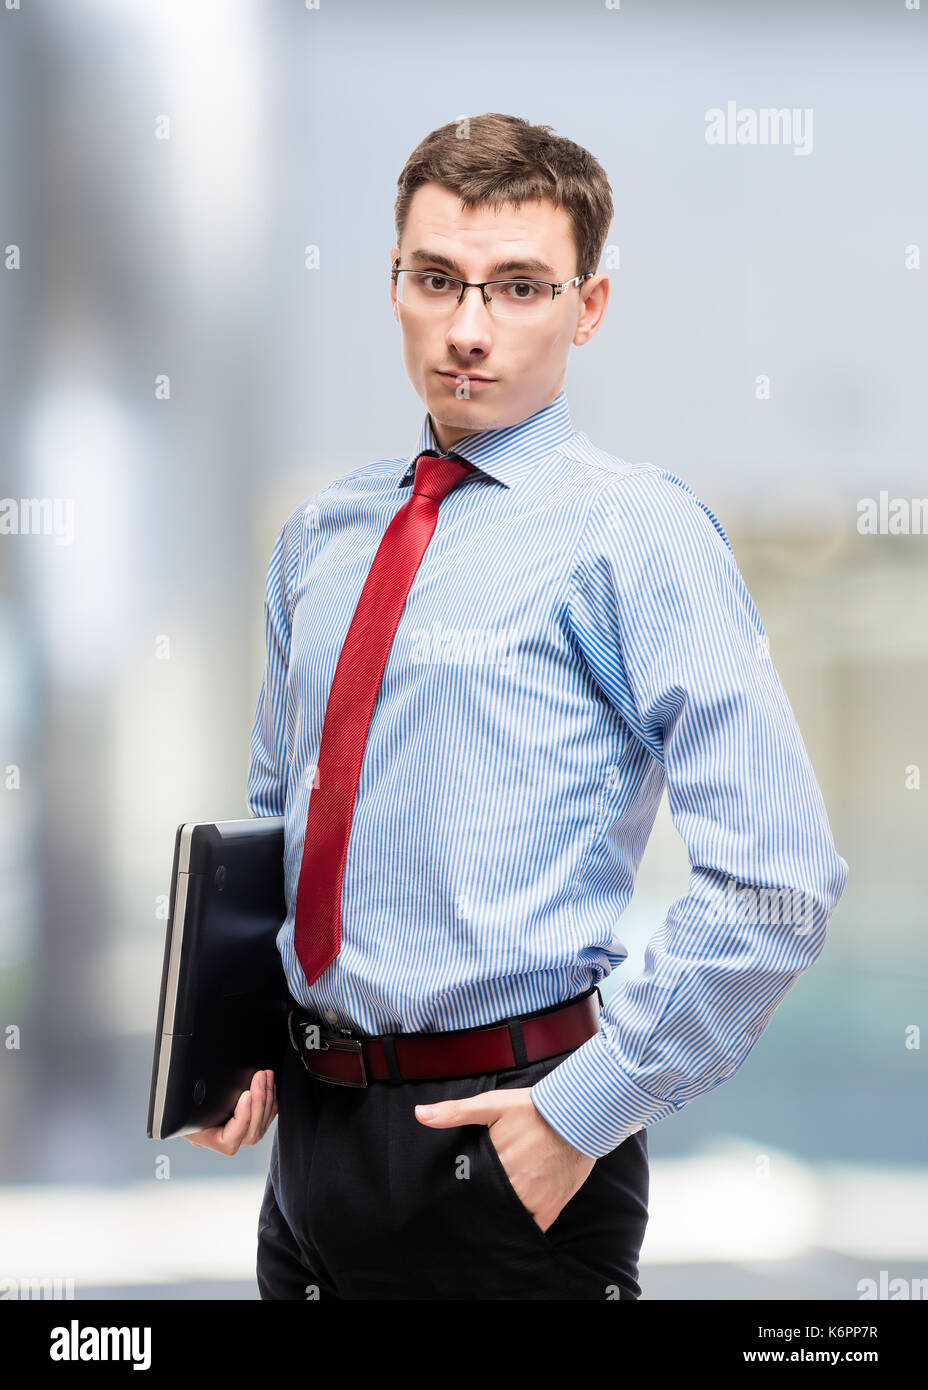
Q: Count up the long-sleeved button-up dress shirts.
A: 1